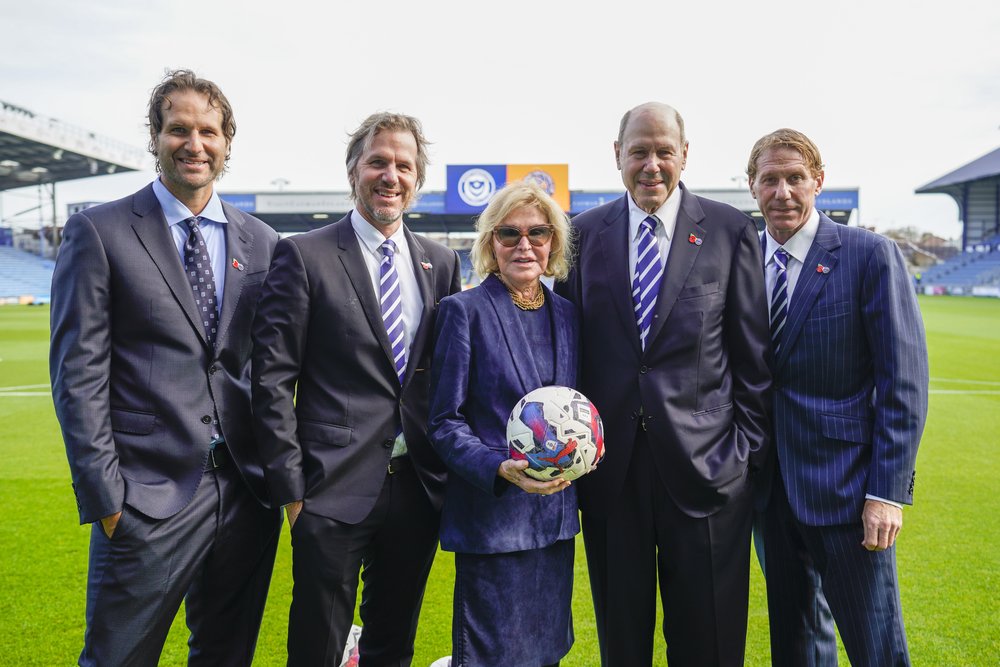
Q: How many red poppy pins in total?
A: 4